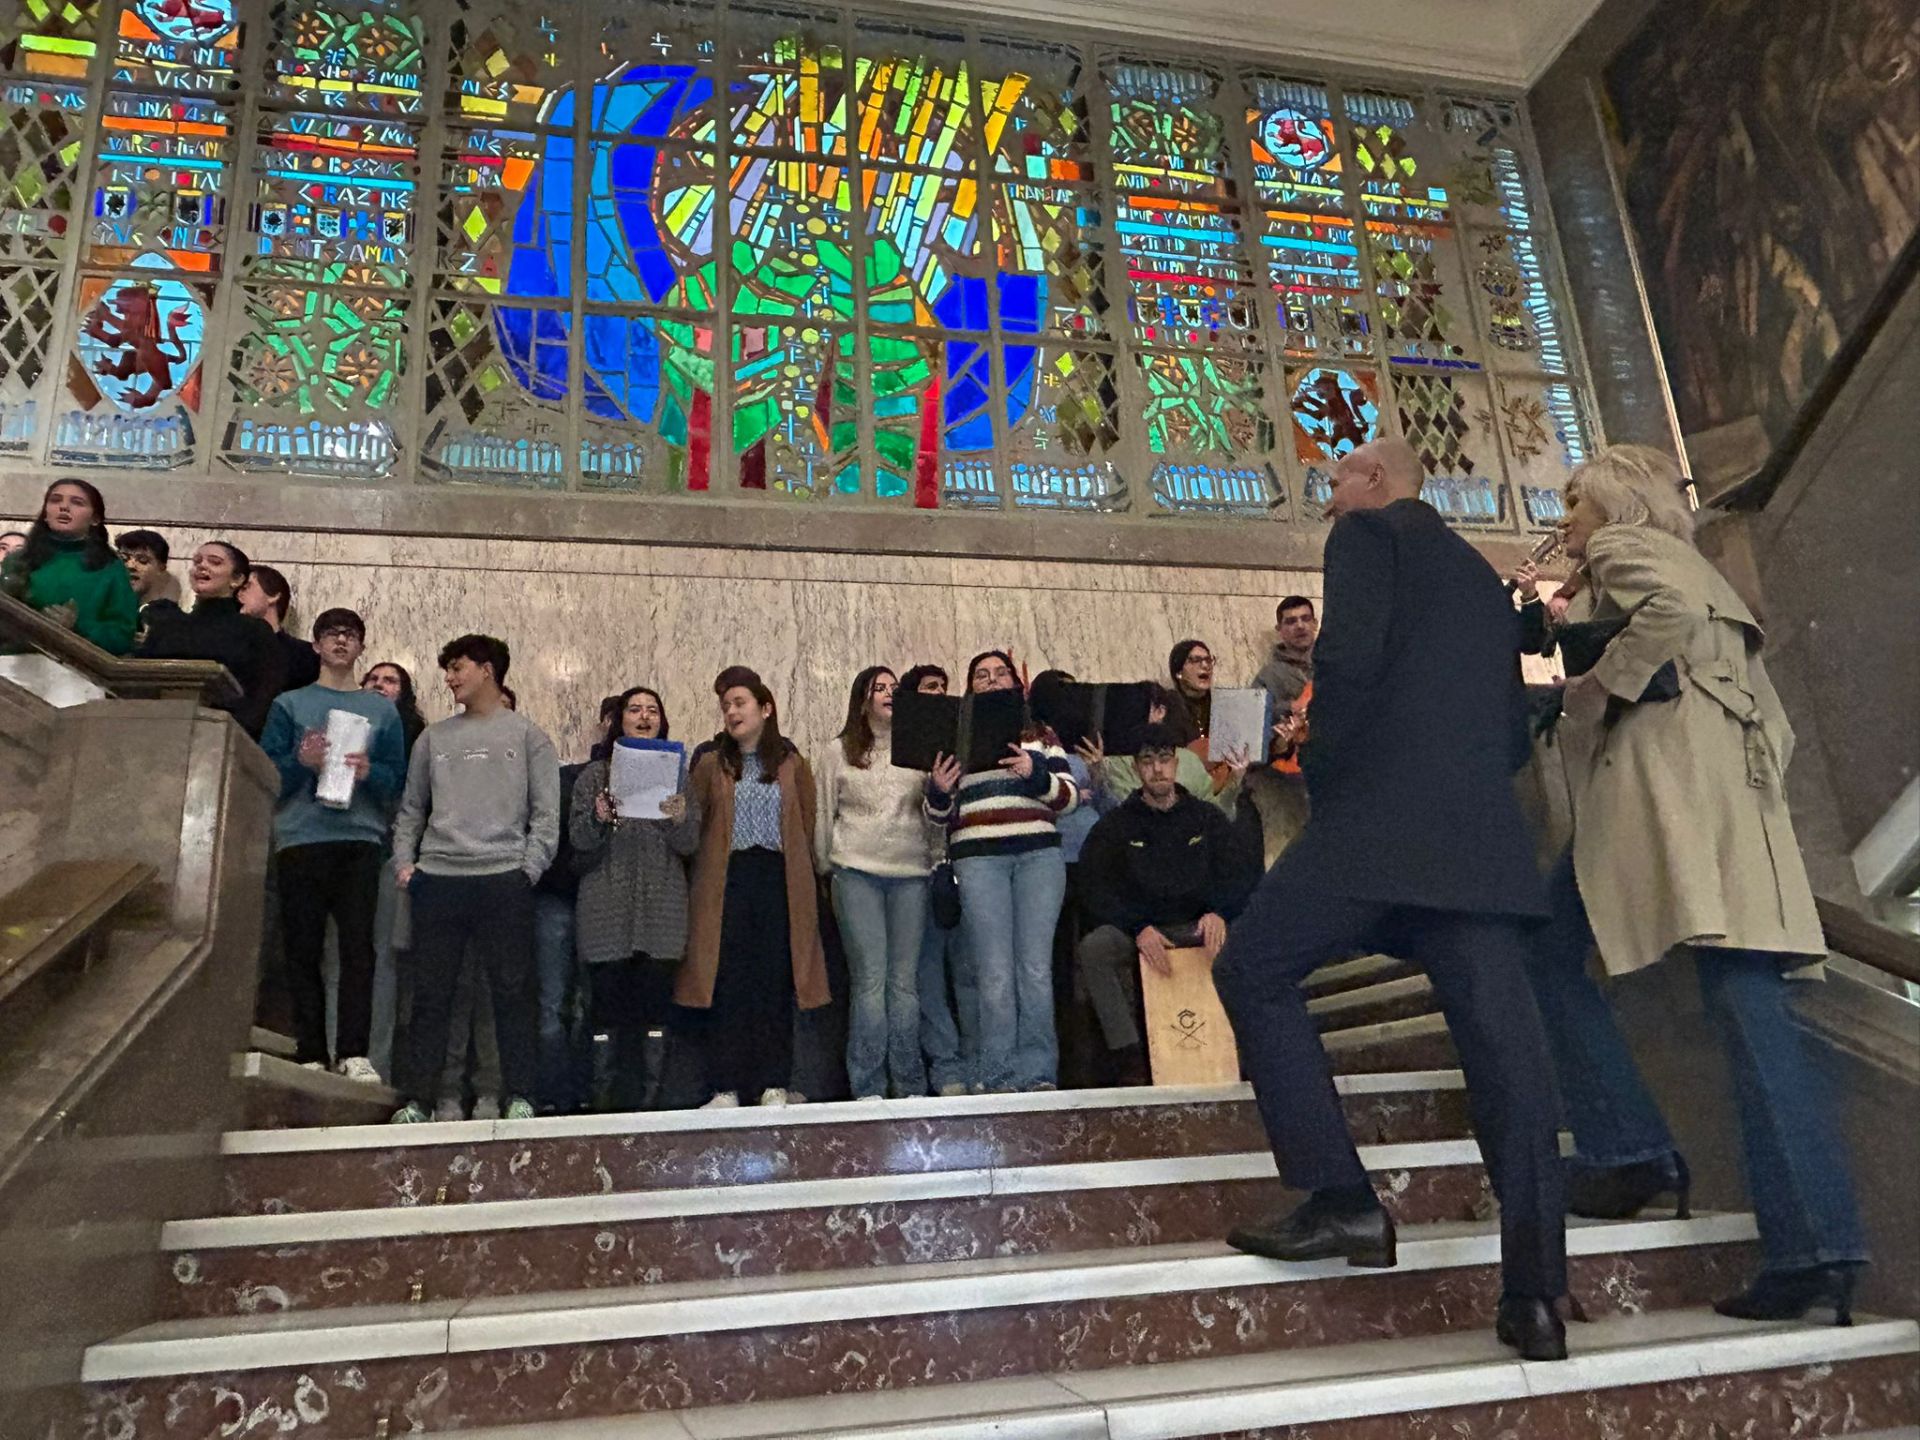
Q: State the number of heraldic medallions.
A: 4